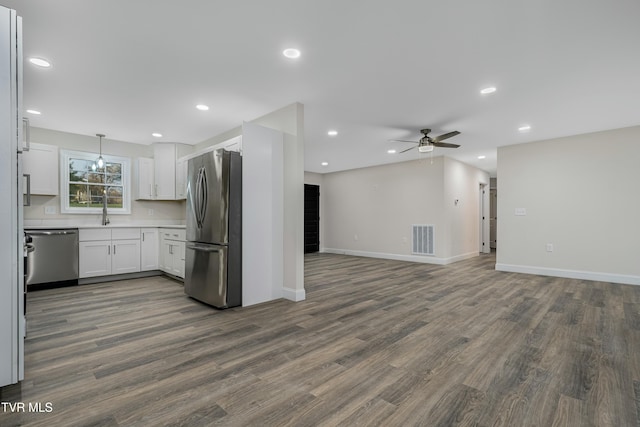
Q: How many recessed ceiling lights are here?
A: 11